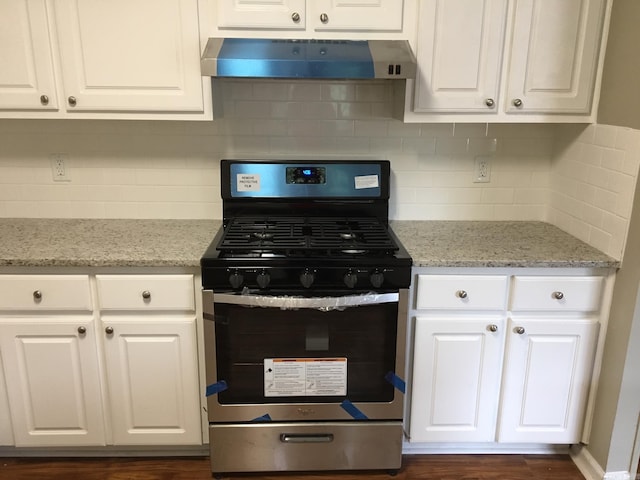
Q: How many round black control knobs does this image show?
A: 5